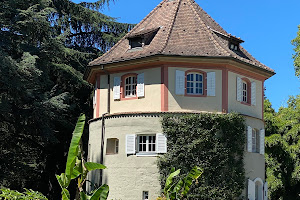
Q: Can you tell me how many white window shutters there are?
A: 12